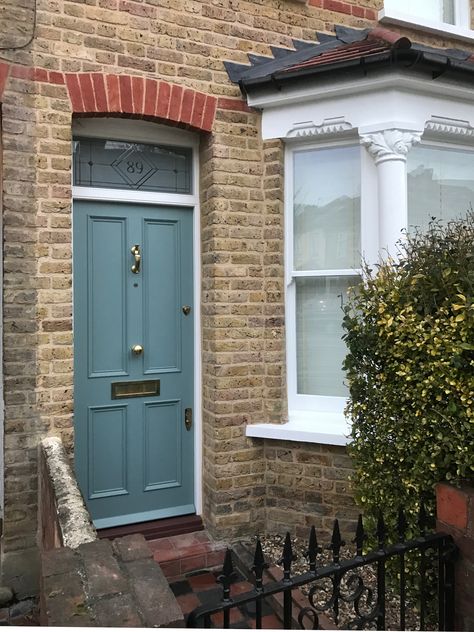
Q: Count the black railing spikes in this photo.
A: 9